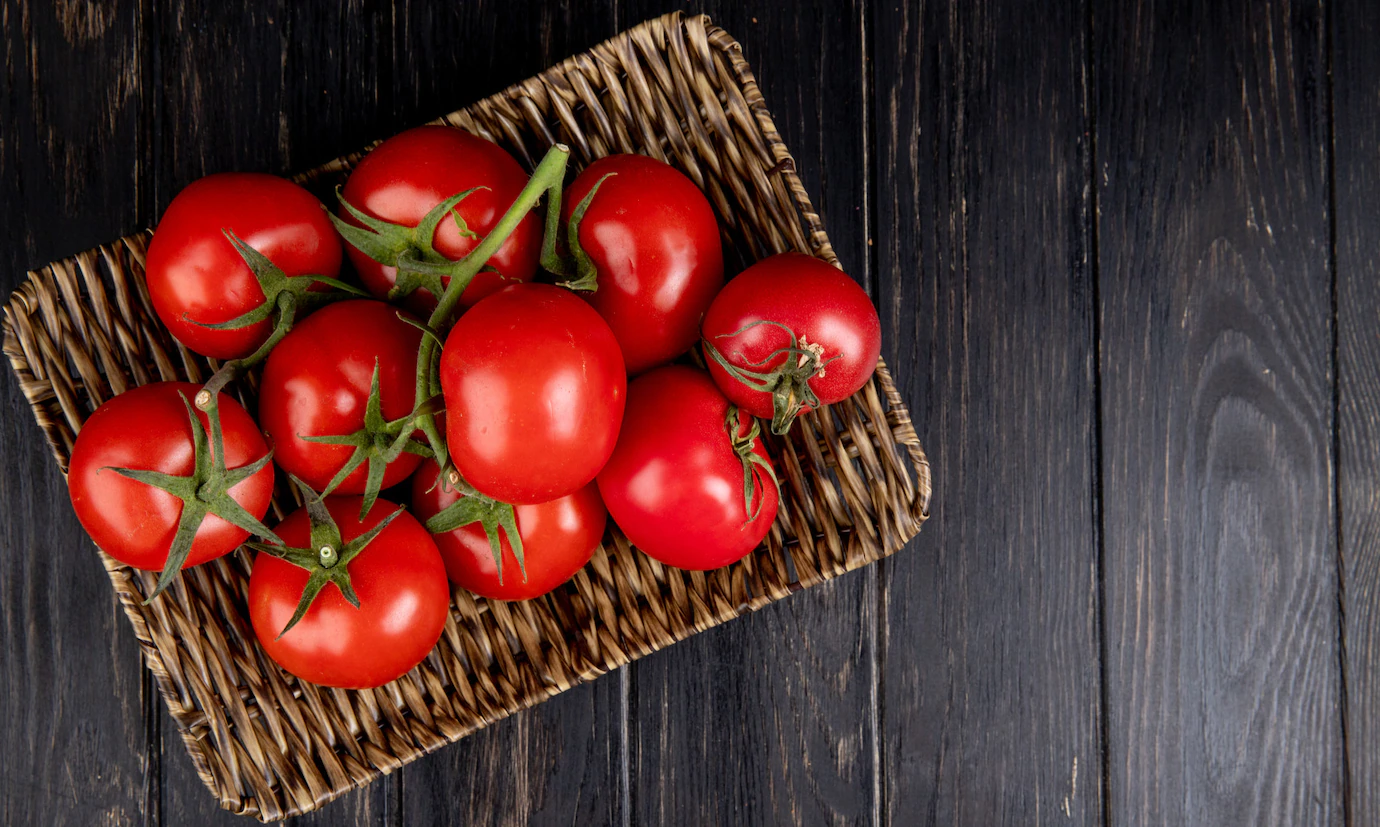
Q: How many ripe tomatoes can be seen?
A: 10